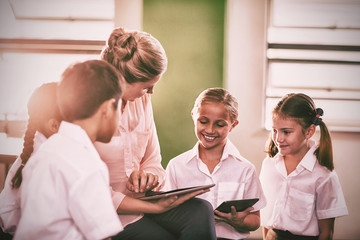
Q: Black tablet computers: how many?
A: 2